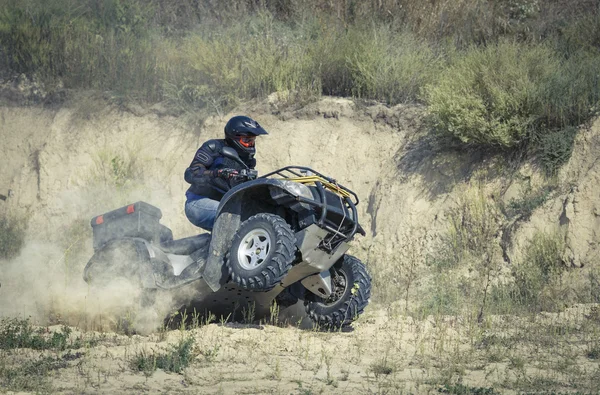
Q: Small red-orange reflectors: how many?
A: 2